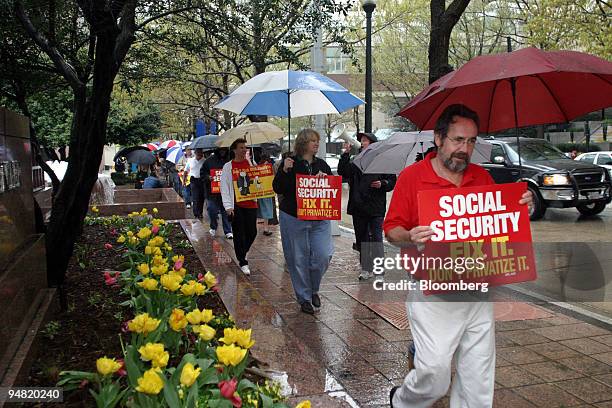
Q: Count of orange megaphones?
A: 0